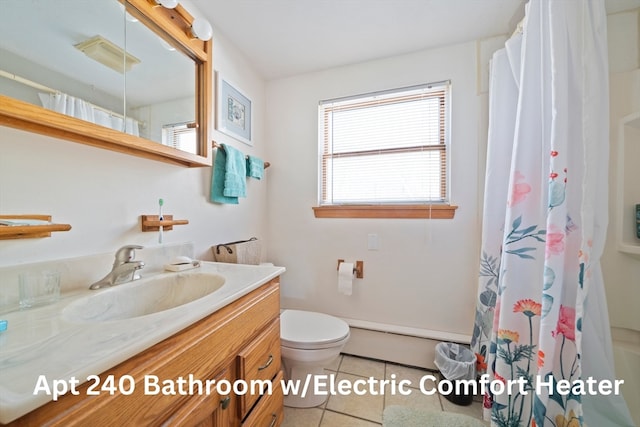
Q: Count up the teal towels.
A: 2